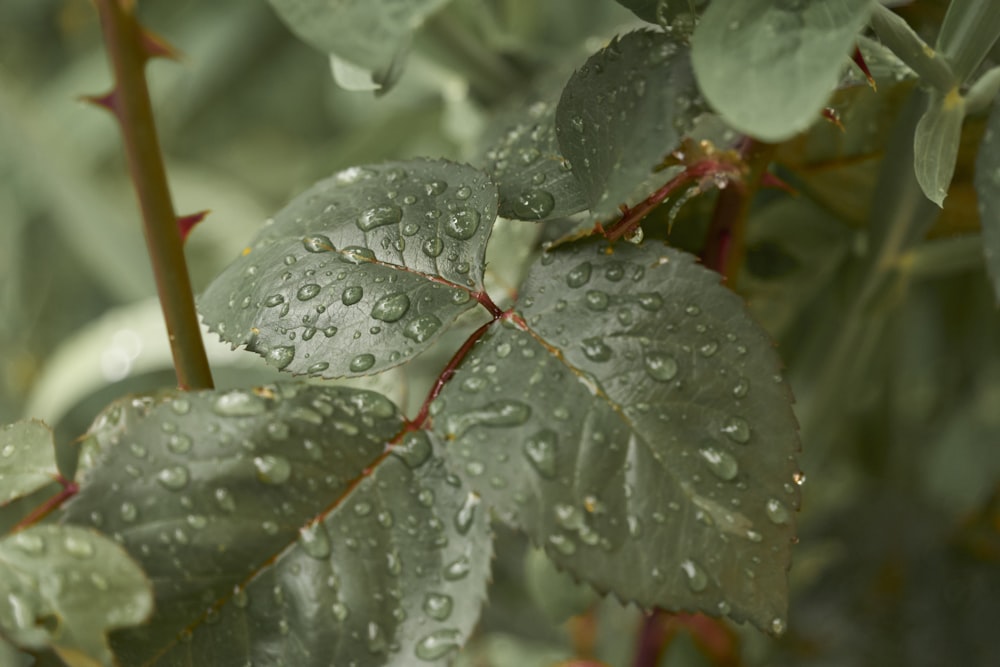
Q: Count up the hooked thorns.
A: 6